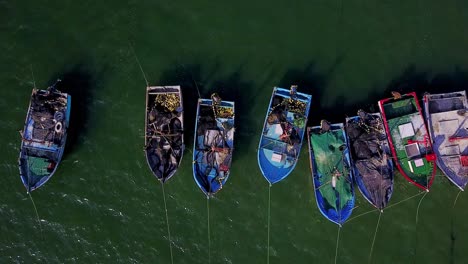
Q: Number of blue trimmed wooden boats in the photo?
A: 5